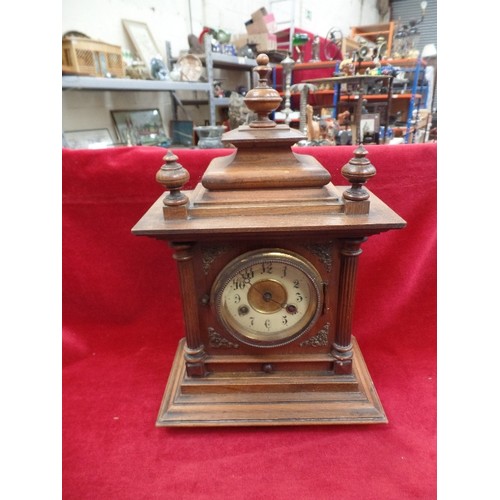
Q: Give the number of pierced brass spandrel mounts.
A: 4